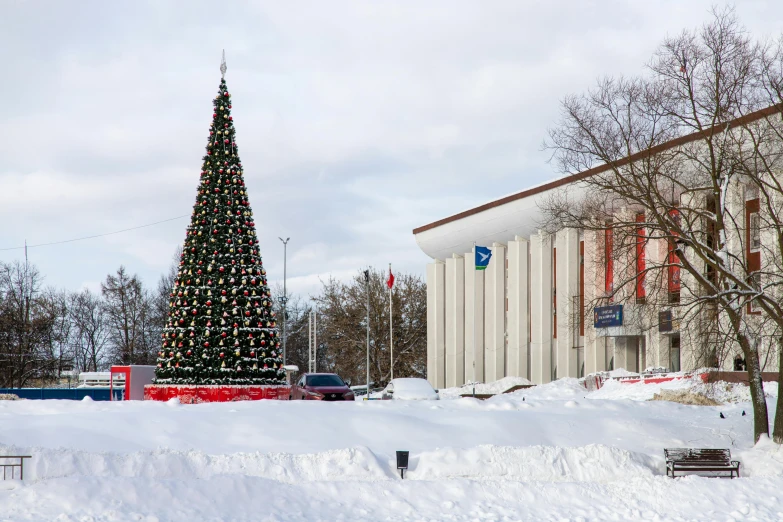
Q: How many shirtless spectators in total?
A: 0